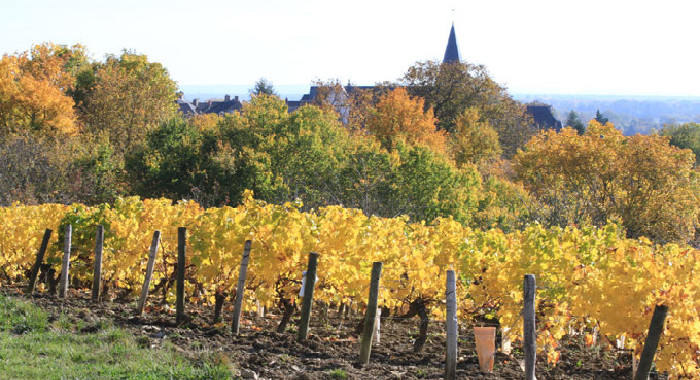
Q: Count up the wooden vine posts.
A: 11